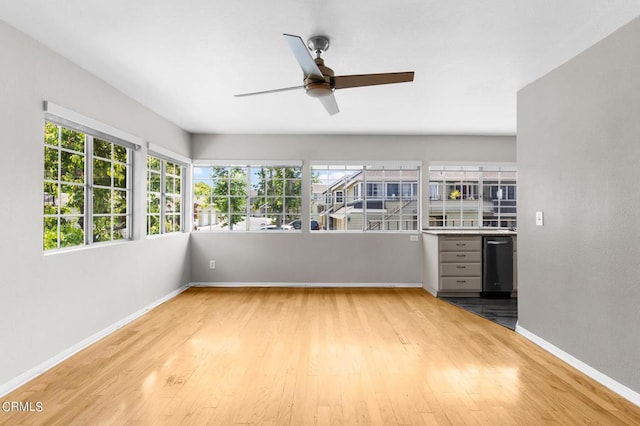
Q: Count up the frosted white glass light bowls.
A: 1